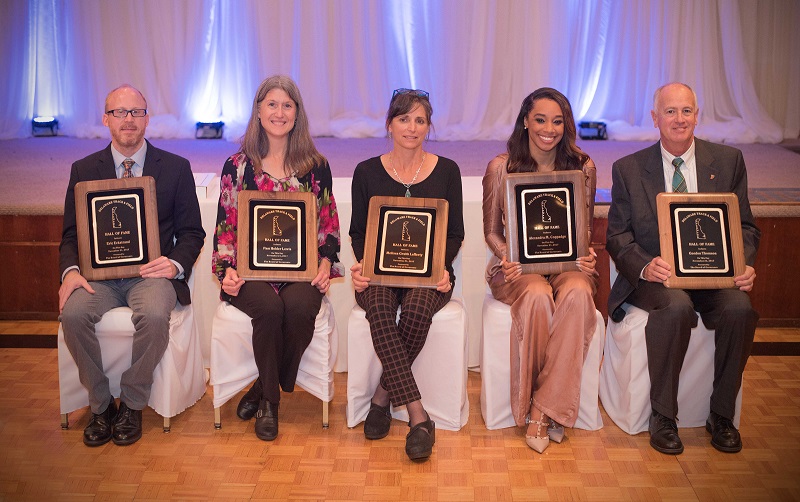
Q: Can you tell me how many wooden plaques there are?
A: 5